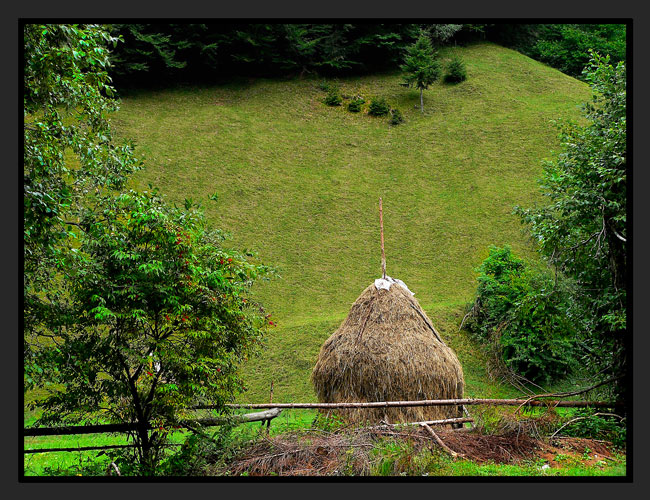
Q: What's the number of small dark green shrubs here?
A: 5